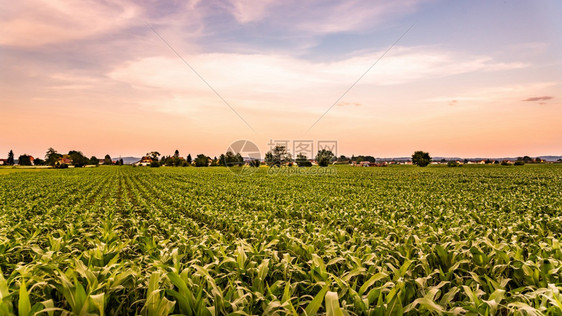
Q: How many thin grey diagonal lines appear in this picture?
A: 2